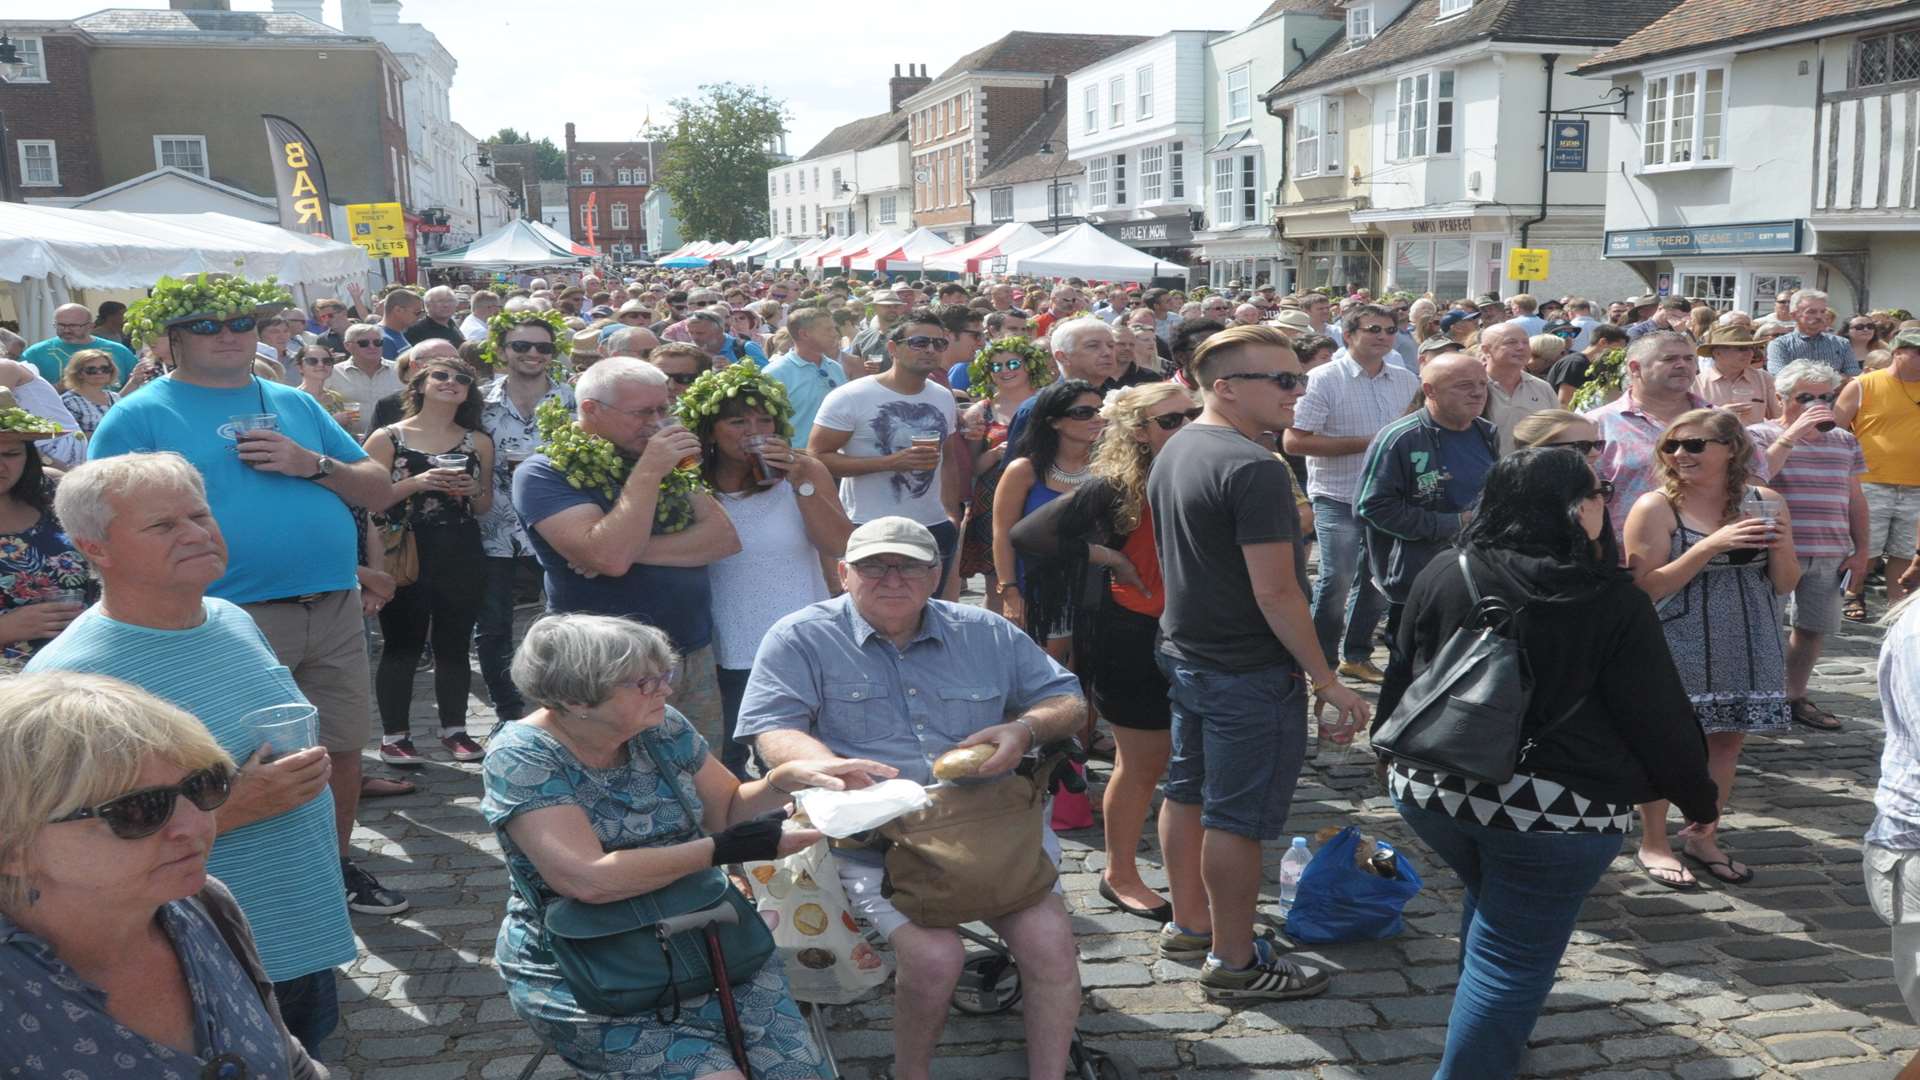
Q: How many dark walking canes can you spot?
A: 1